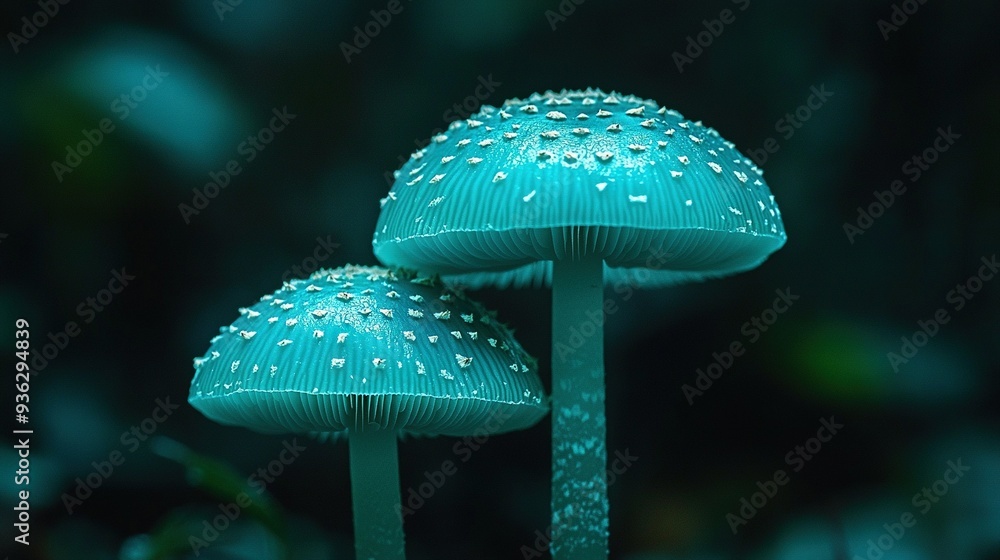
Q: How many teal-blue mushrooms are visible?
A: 2